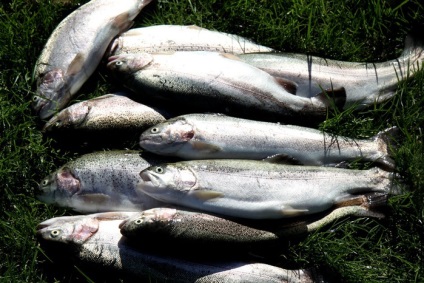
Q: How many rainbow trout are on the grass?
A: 10